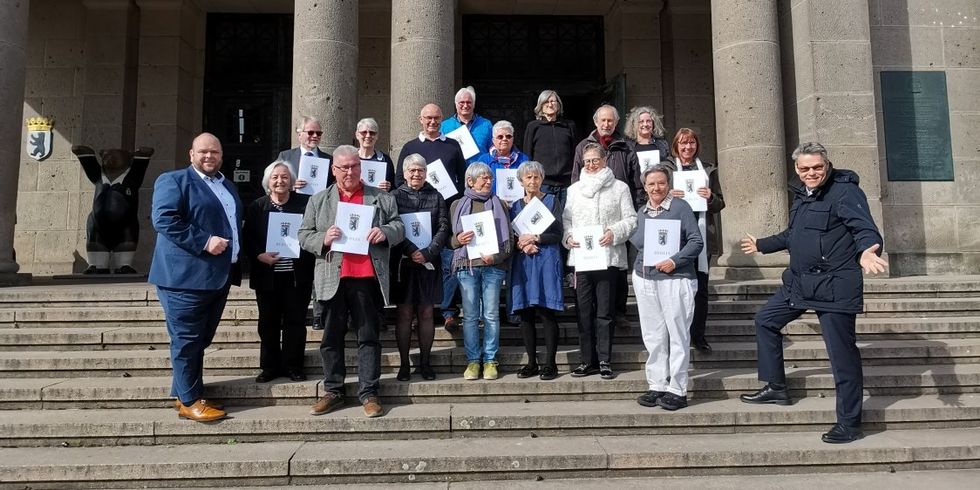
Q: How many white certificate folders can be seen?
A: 14